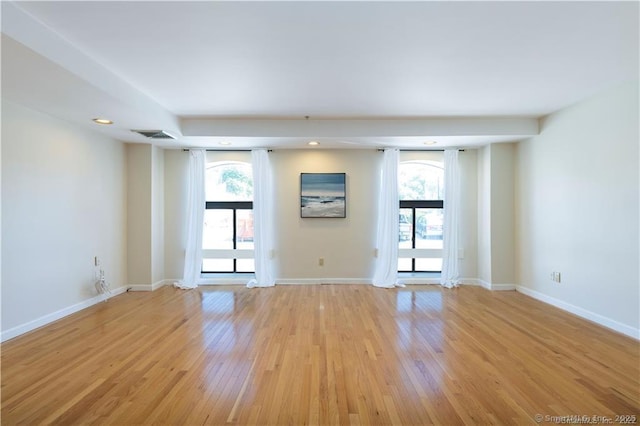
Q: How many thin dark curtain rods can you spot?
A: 2